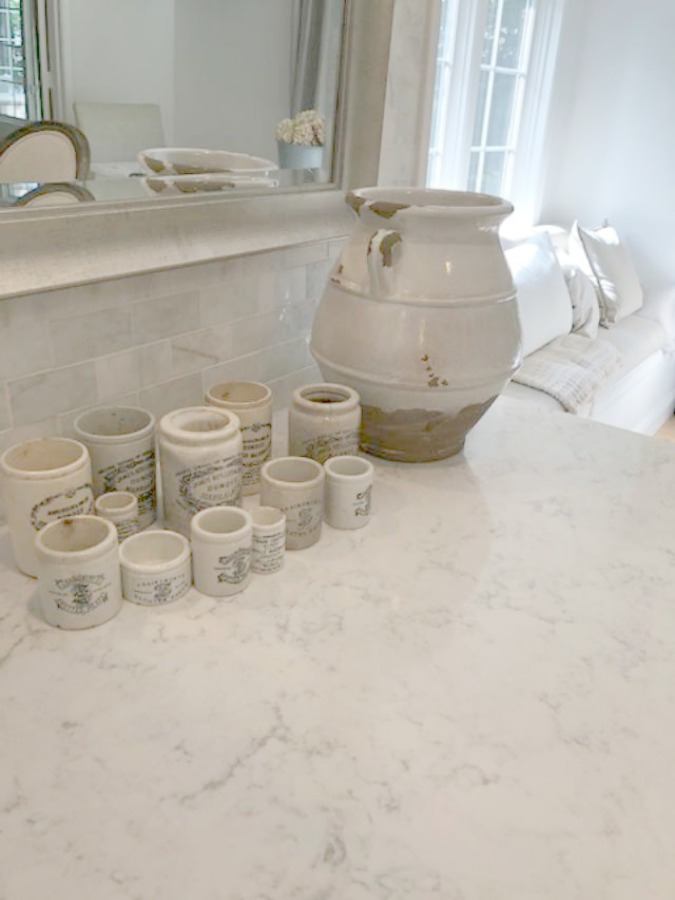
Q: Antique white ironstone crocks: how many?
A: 12